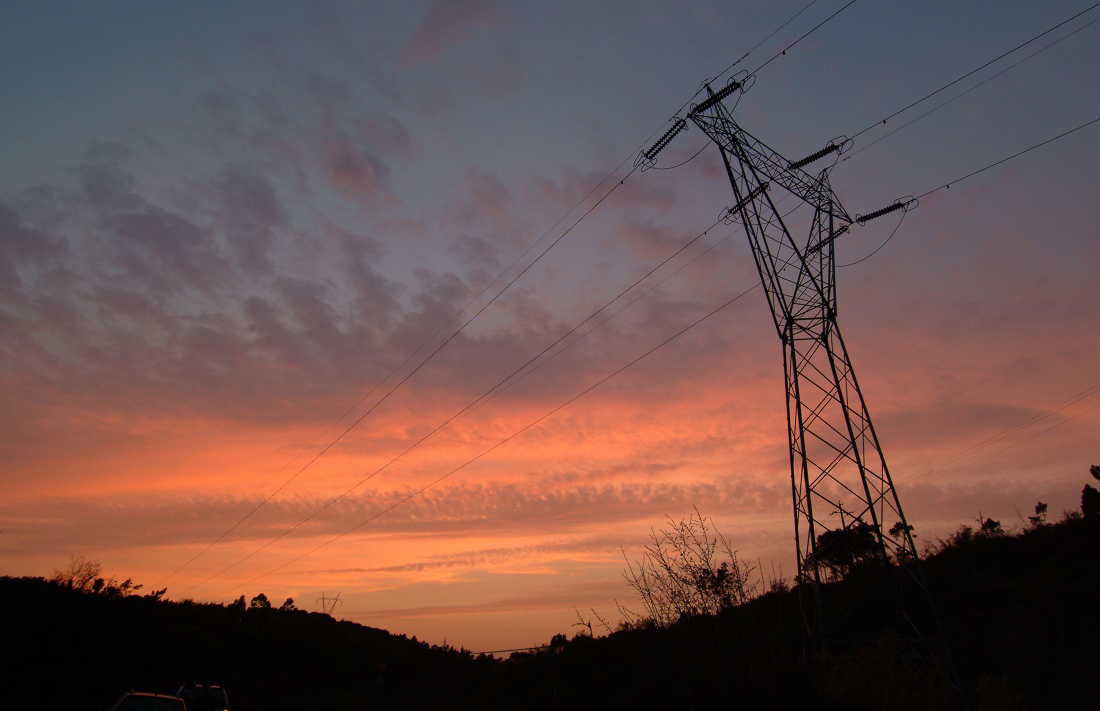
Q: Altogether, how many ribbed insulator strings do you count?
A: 6